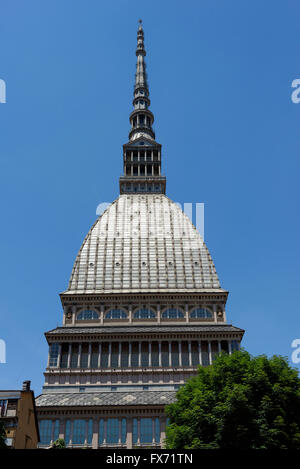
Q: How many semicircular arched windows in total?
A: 5